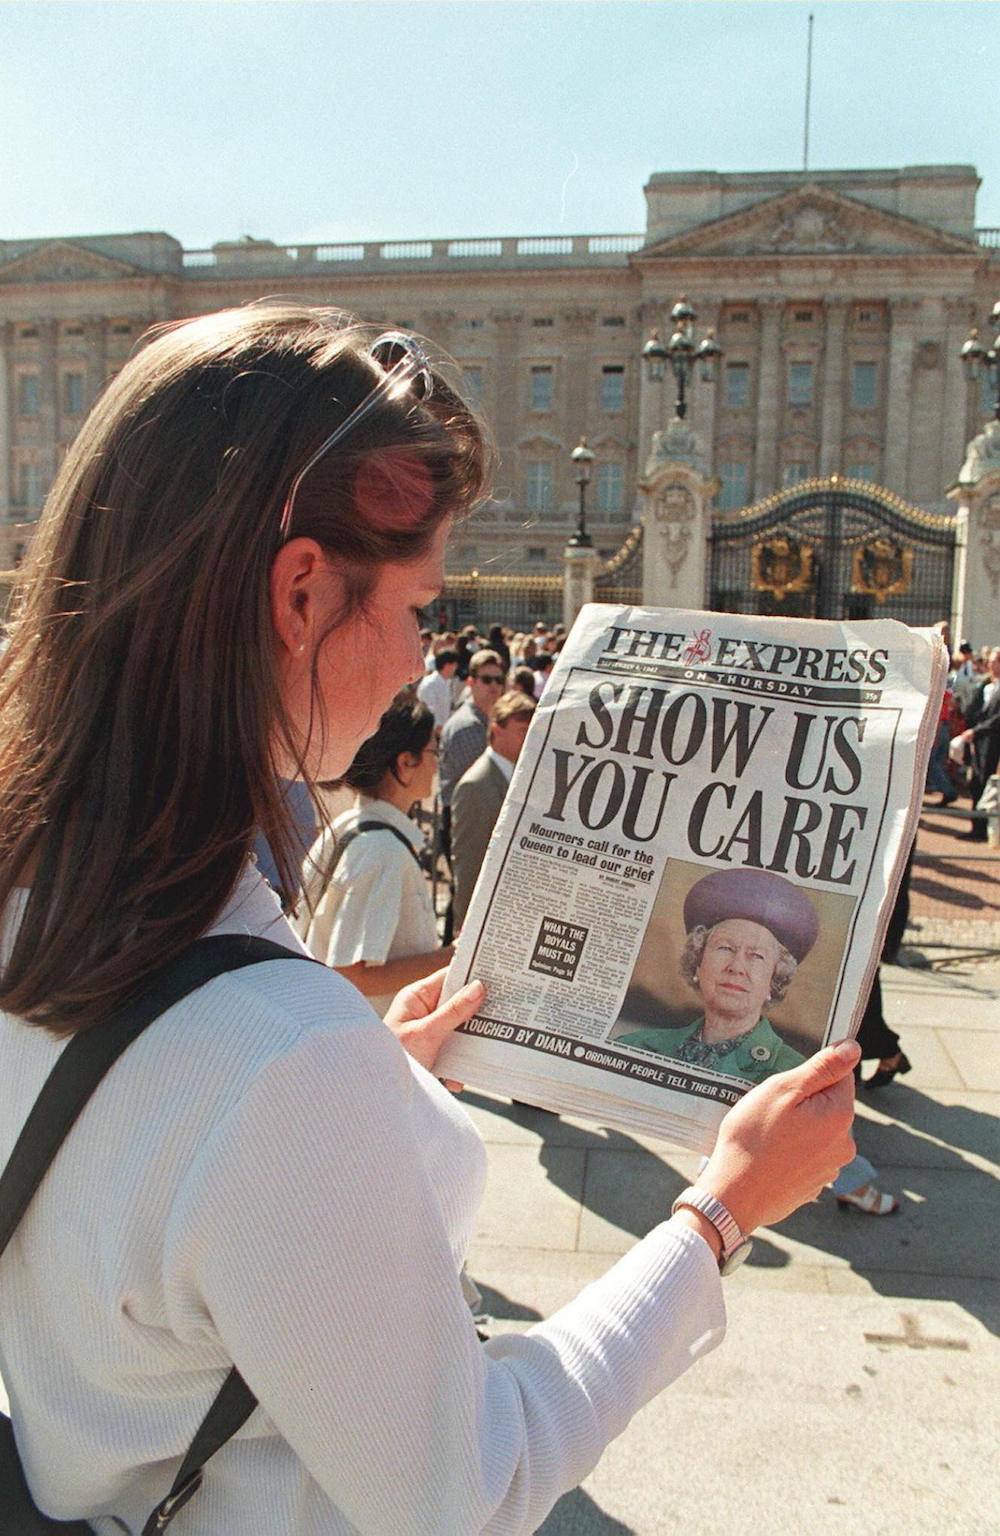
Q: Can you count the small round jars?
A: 0